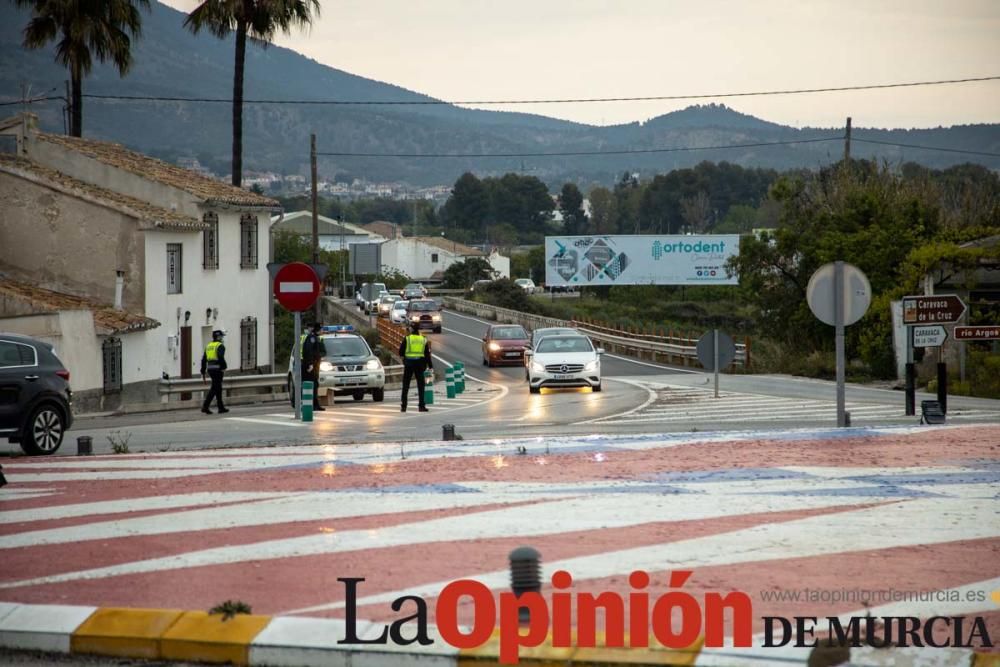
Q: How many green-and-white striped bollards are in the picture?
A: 5